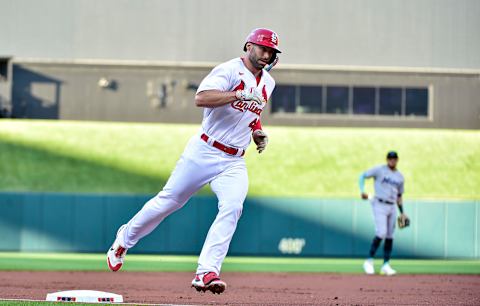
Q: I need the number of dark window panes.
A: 6